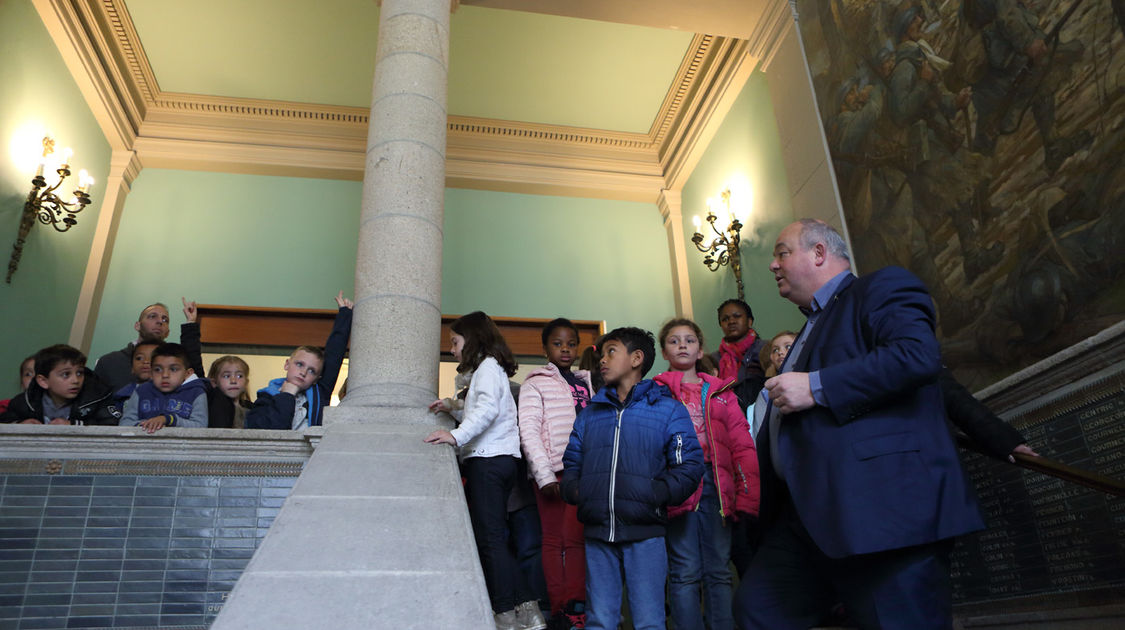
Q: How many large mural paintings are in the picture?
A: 1